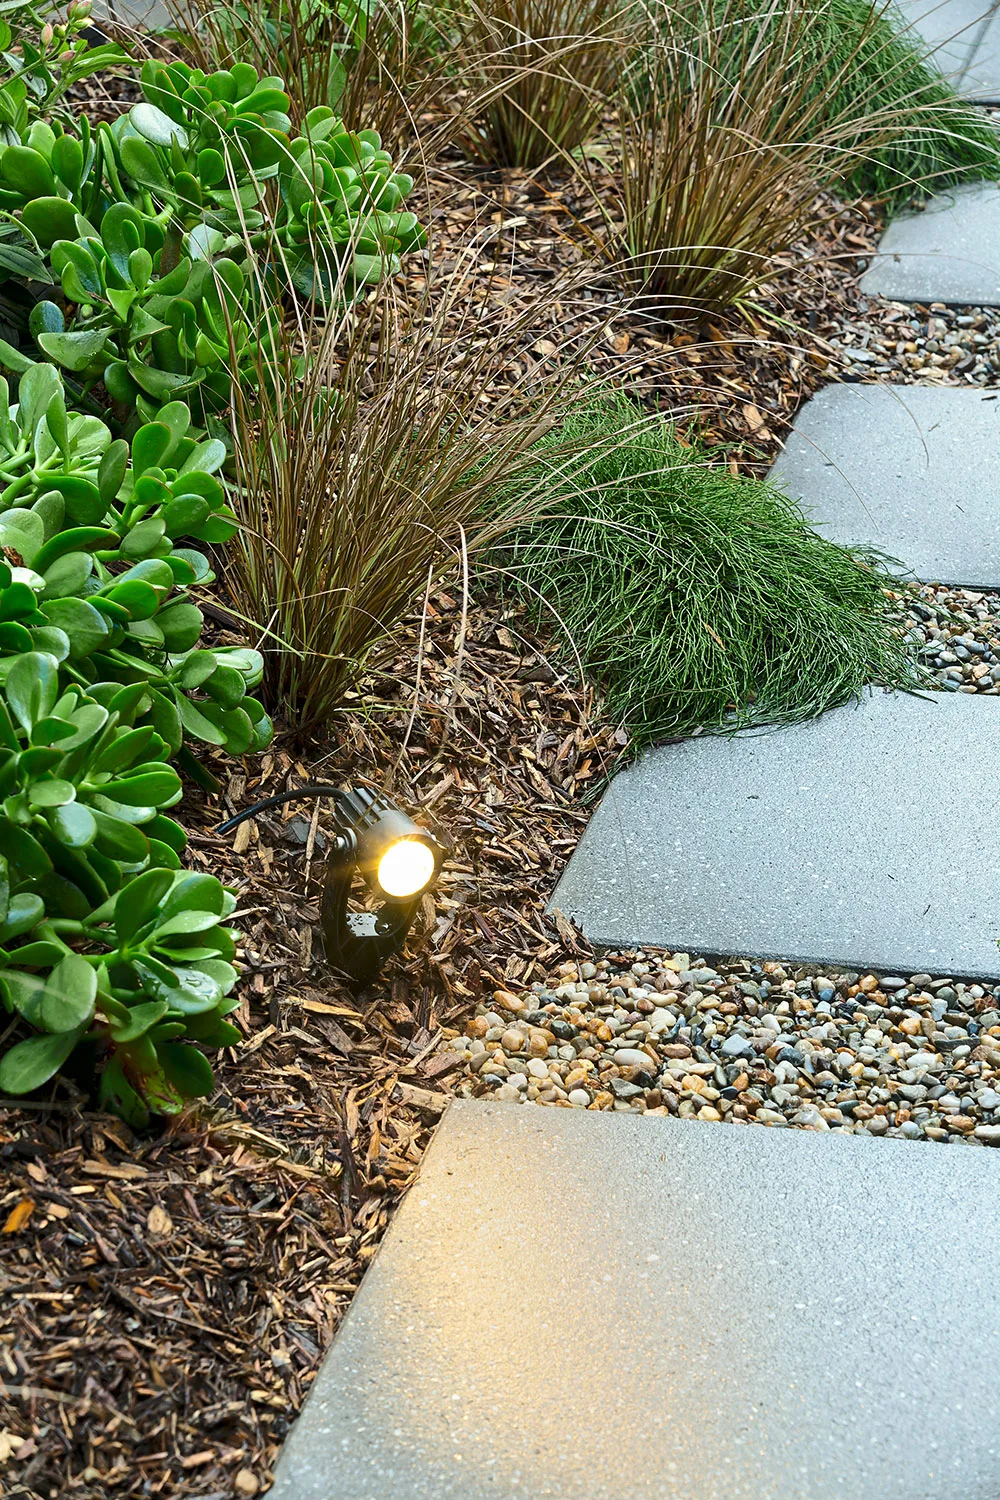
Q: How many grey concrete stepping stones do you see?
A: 5